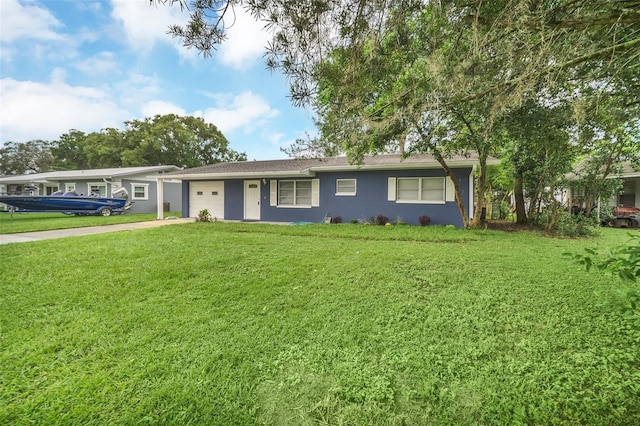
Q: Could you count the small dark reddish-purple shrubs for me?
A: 3